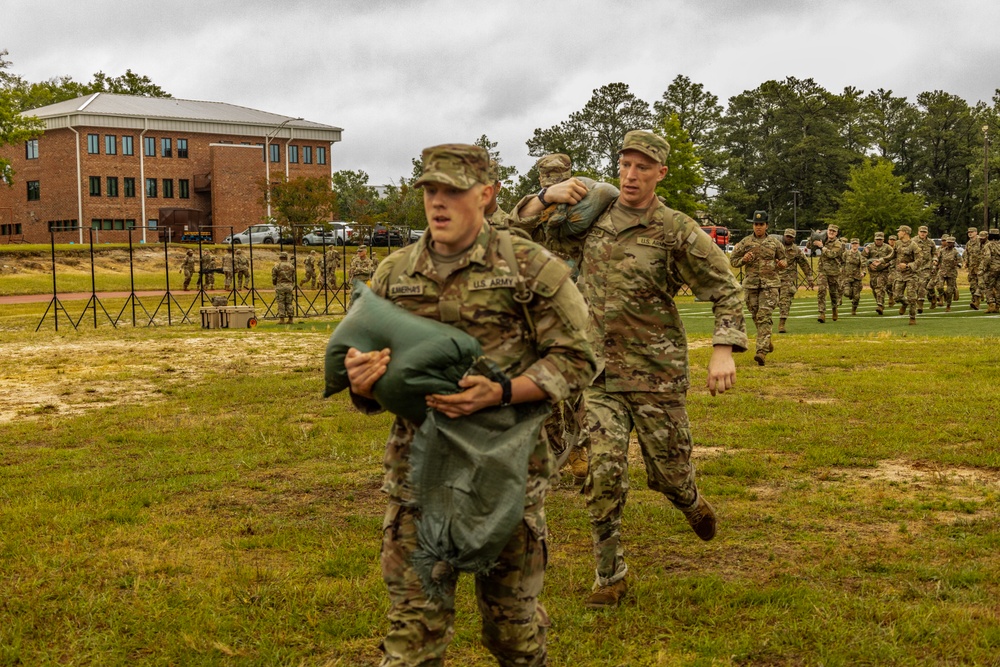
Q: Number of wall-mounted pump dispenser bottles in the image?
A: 0